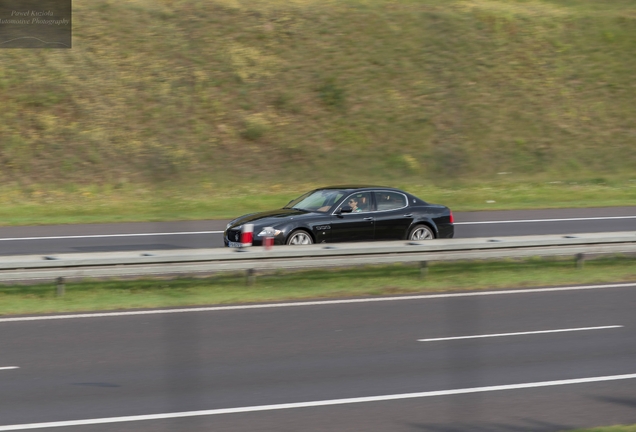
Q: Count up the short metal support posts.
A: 4